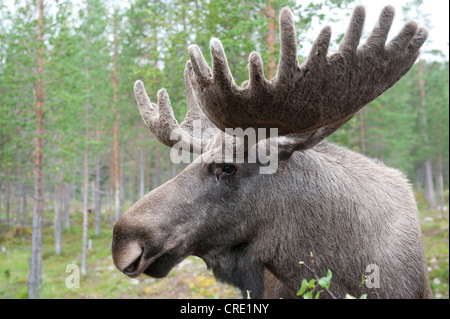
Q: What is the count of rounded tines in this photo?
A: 12